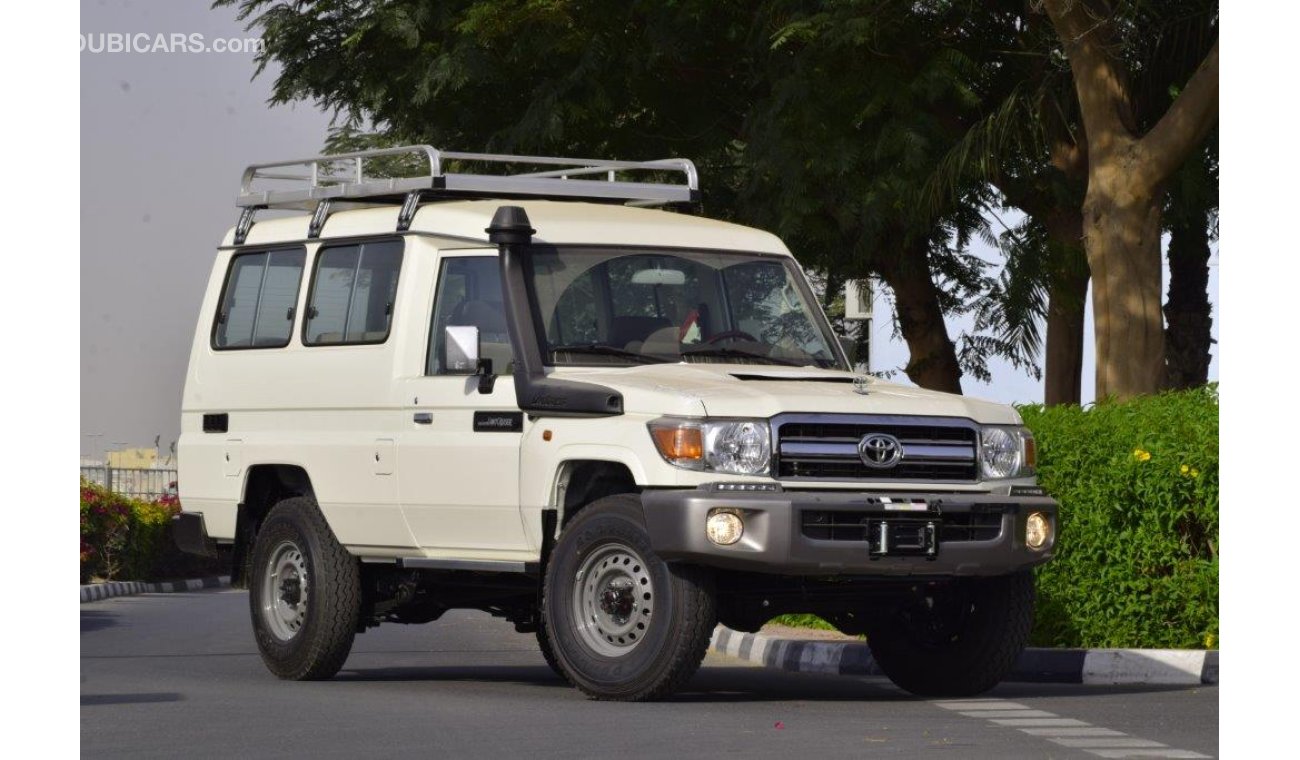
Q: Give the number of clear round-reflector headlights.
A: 2